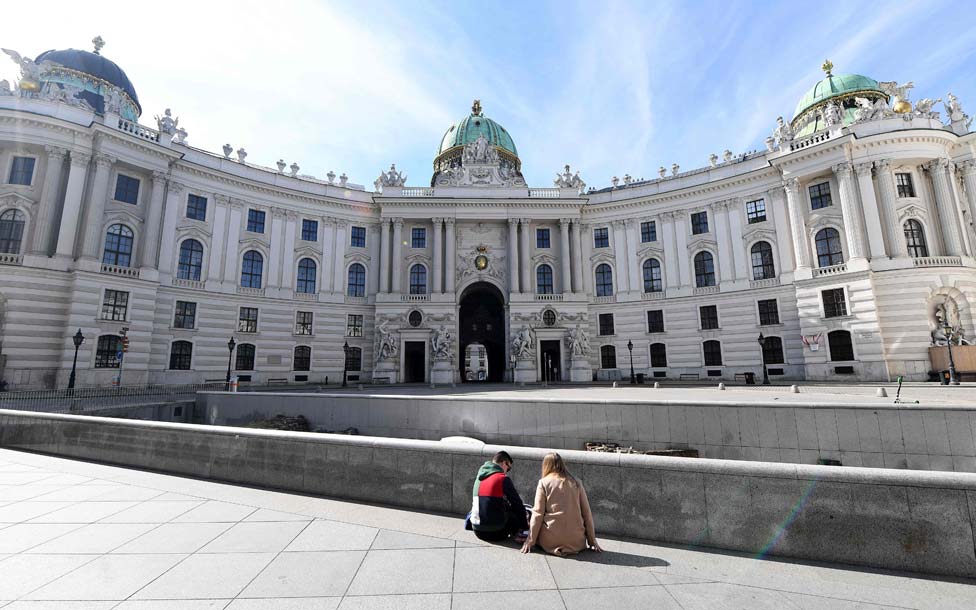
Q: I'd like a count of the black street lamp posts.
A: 6